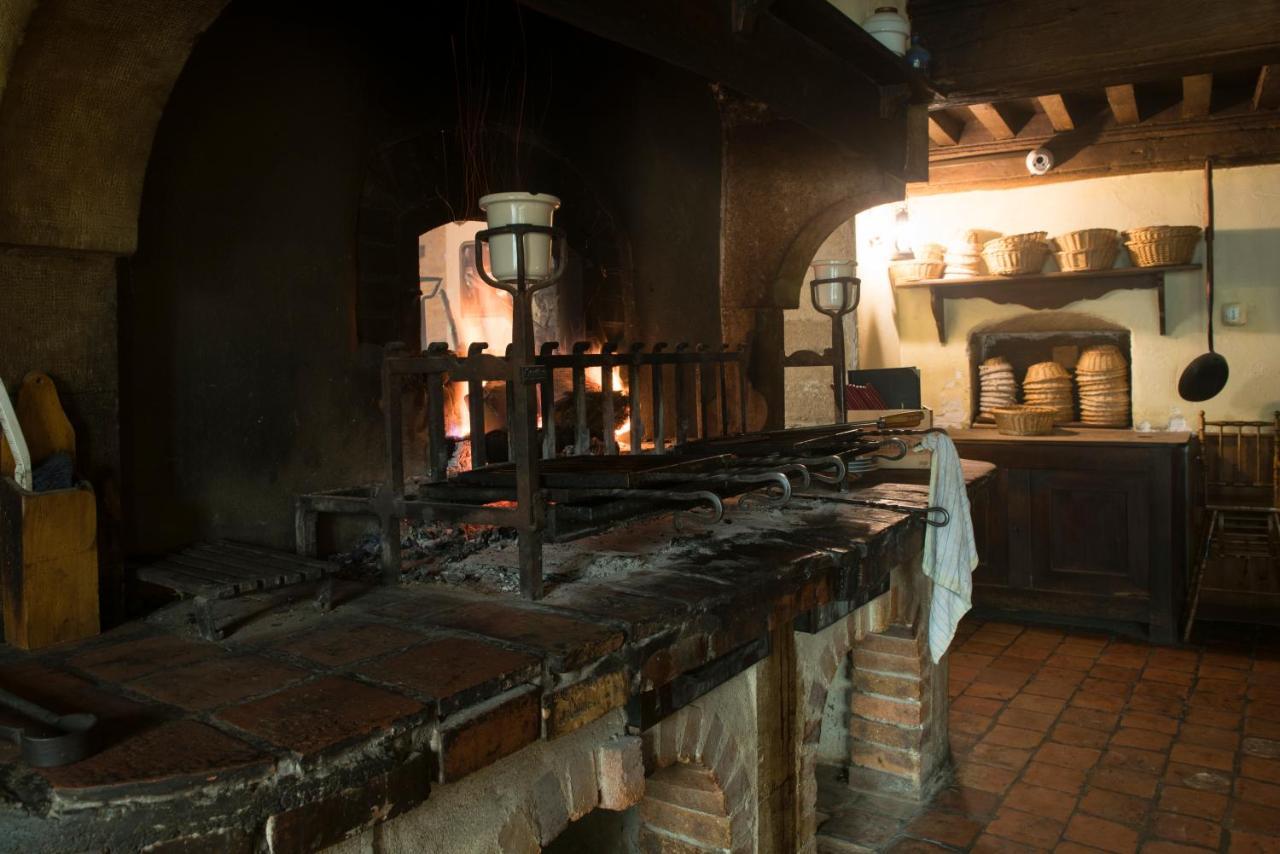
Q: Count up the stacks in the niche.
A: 3